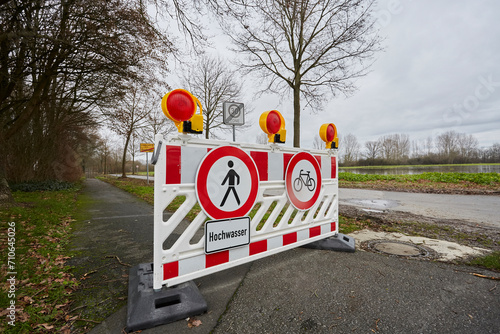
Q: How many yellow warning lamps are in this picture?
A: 3